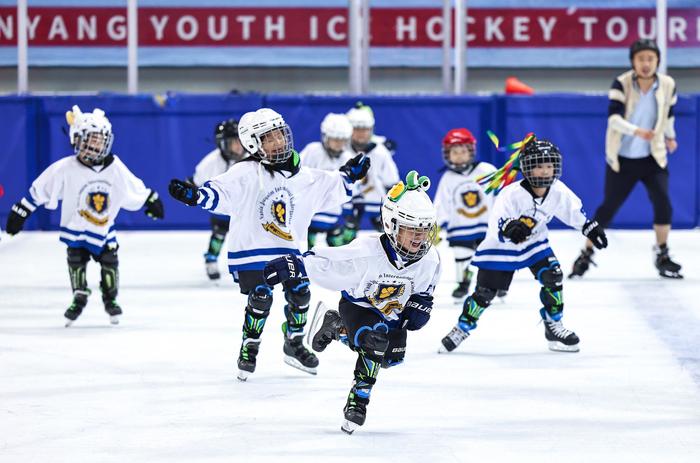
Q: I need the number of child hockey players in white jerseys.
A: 8